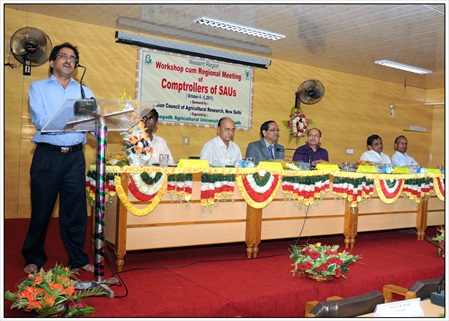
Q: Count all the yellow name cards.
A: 6